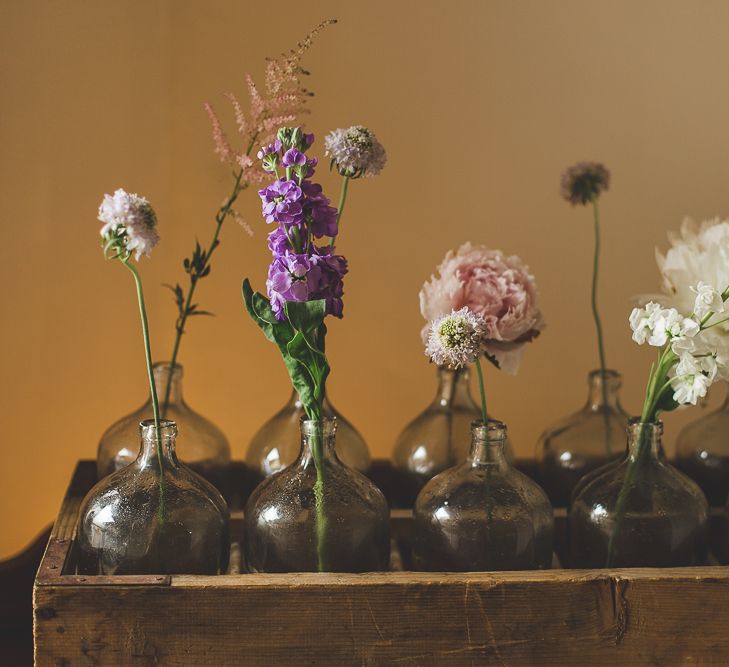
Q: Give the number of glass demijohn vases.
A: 9